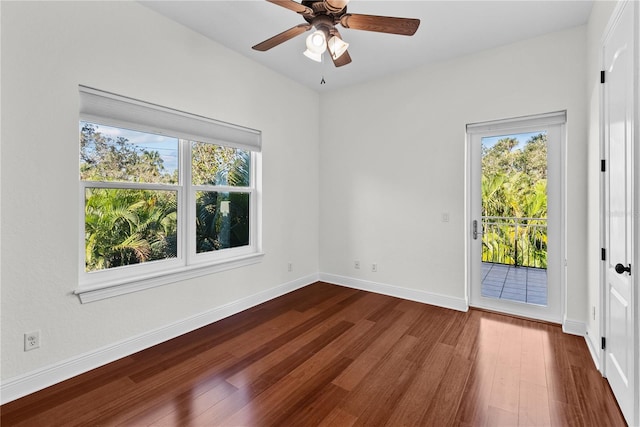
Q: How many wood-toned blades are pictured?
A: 5